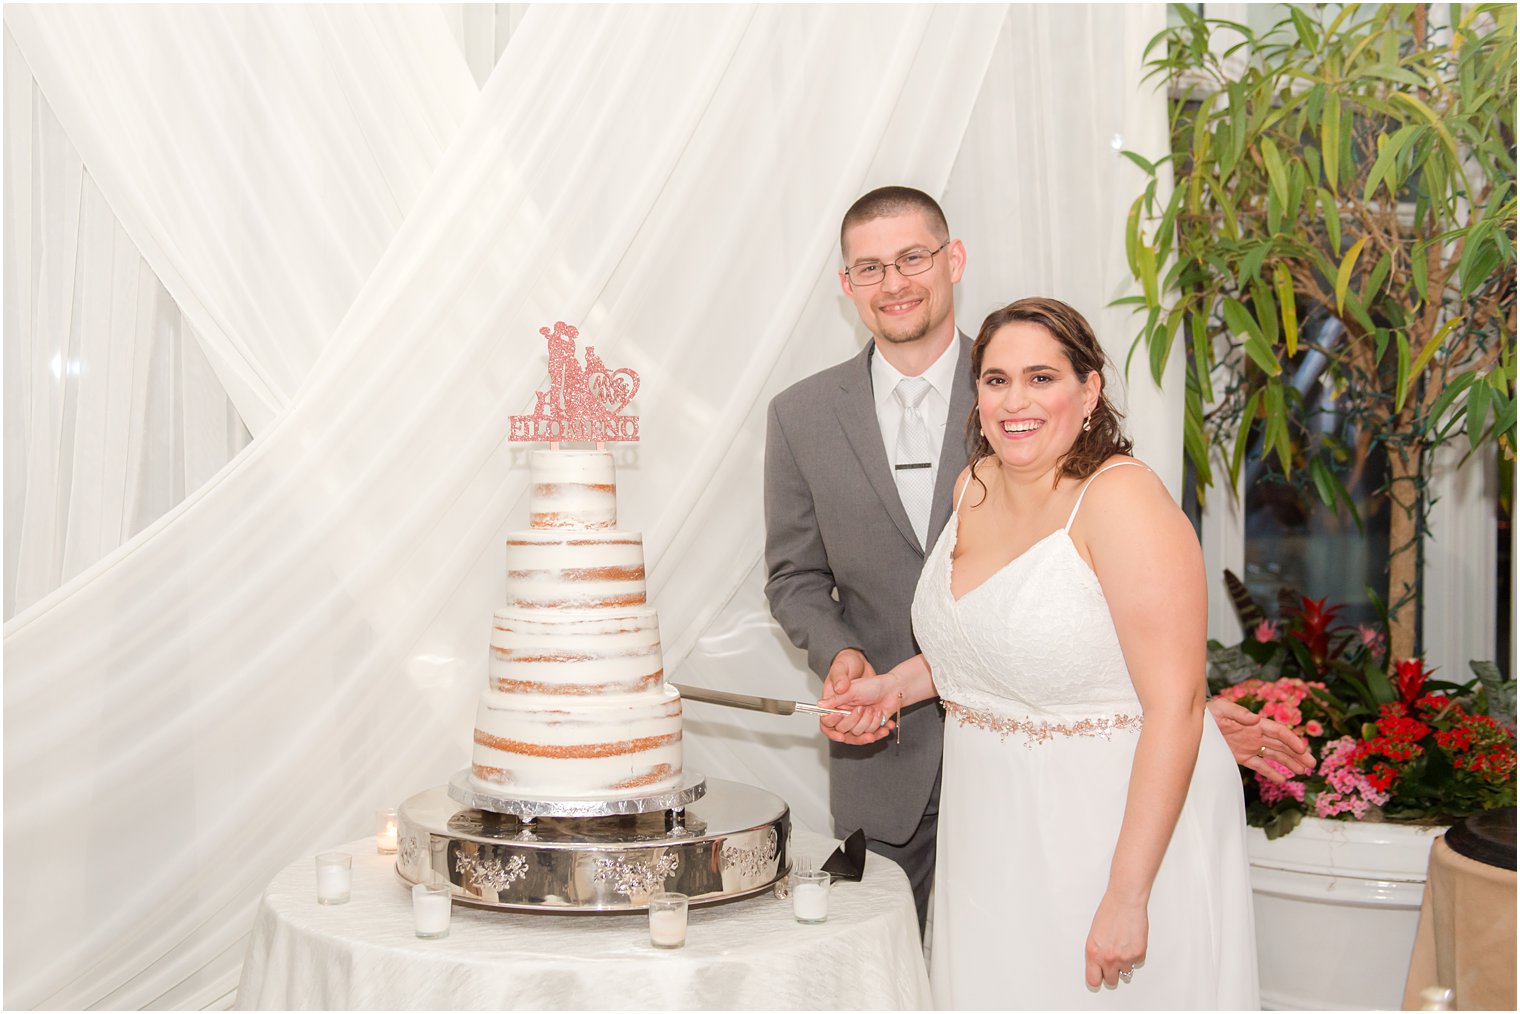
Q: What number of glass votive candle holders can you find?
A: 5